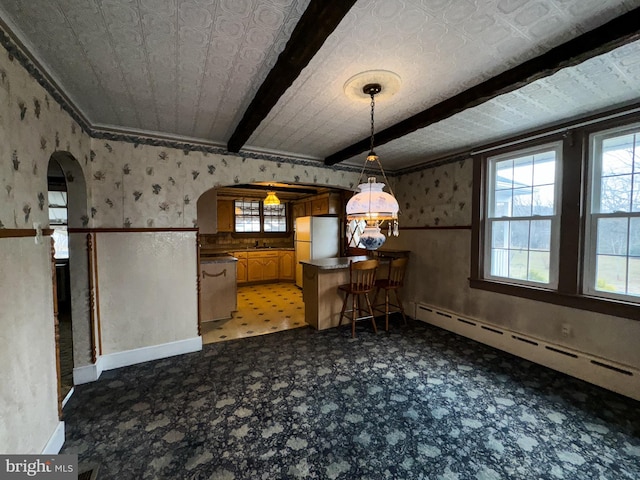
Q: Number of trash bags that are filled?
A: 0